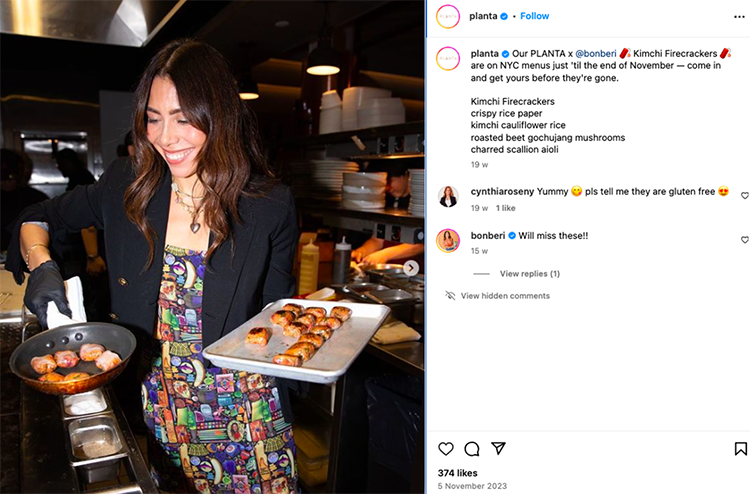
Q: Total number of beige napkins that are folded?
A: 1